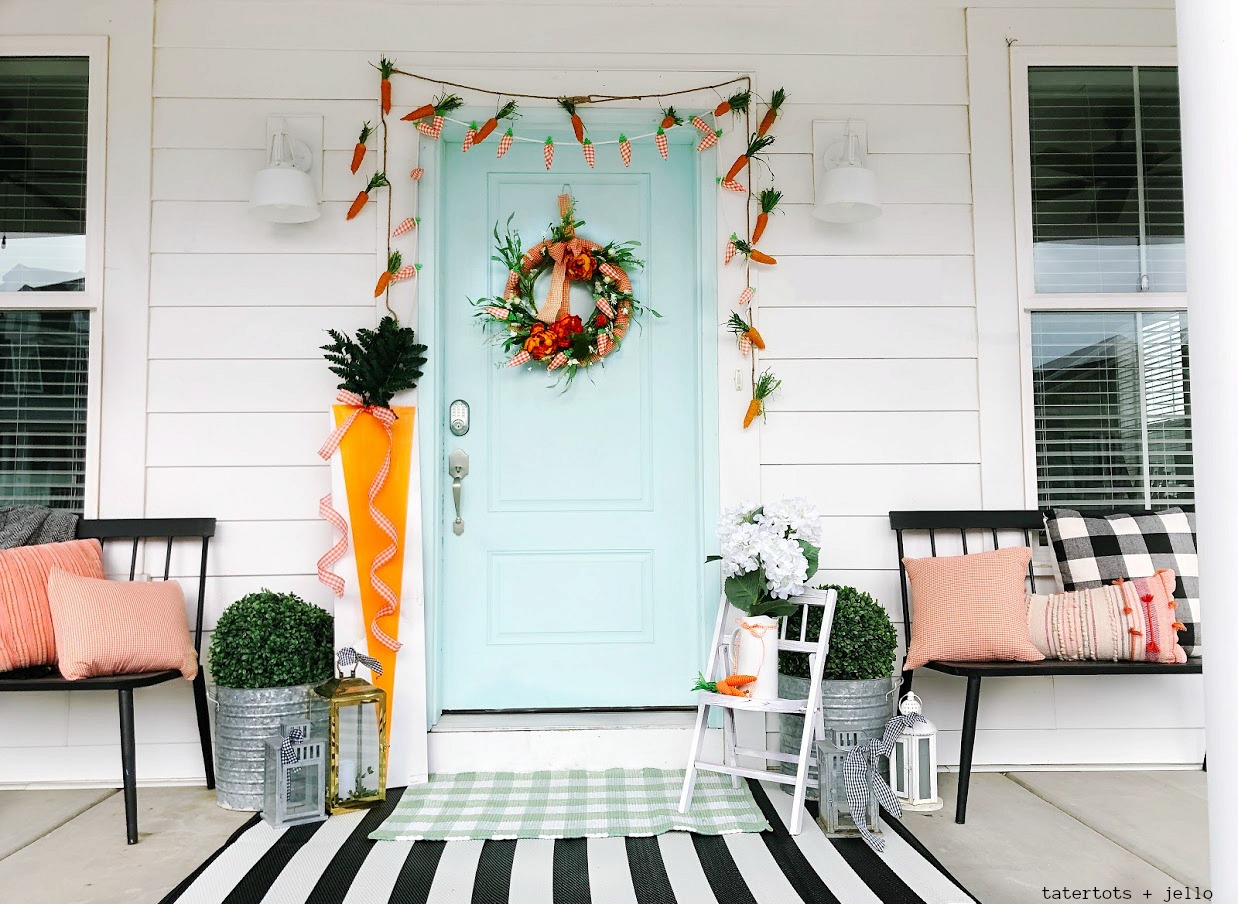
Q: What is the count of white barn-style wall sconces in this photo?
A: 2